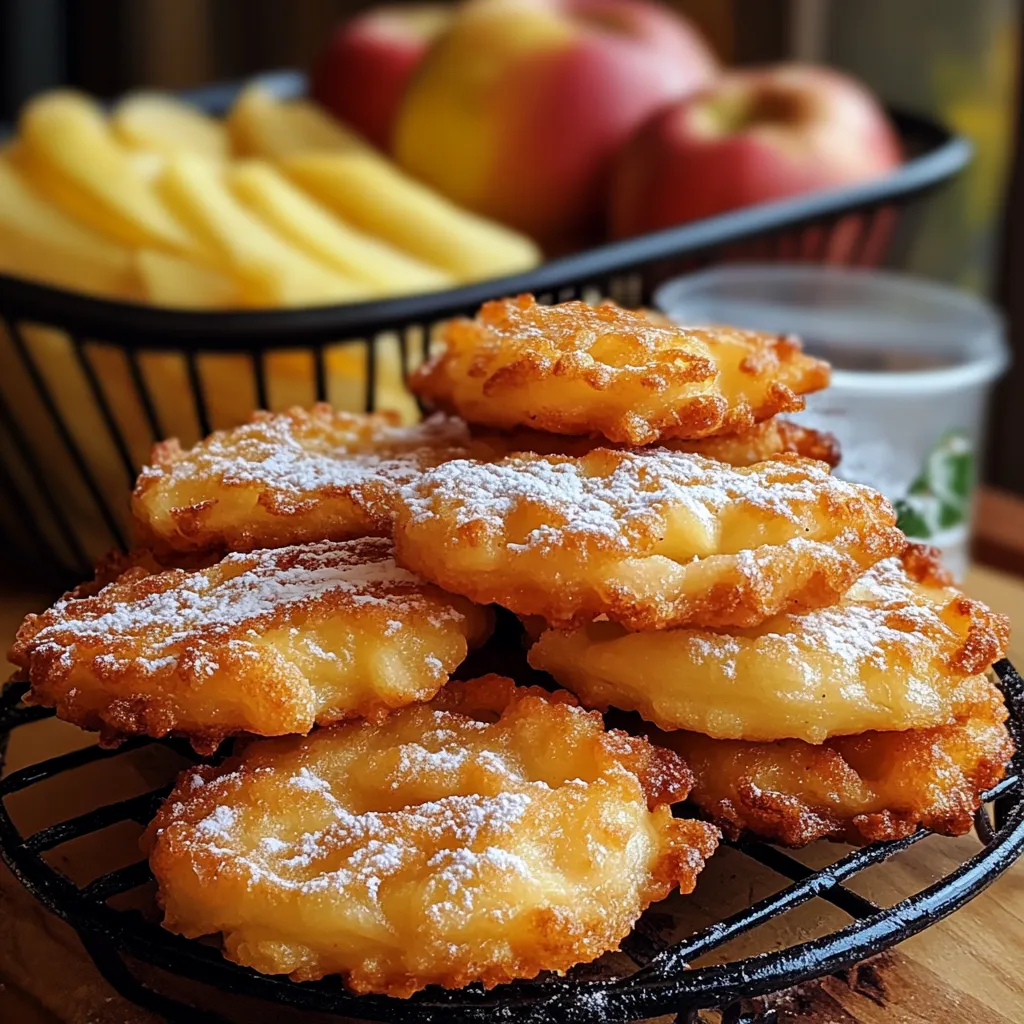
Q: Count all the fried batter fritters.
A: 8